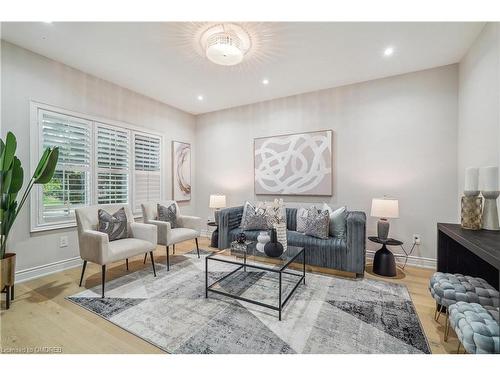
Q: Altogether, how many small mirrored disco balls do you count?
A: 0